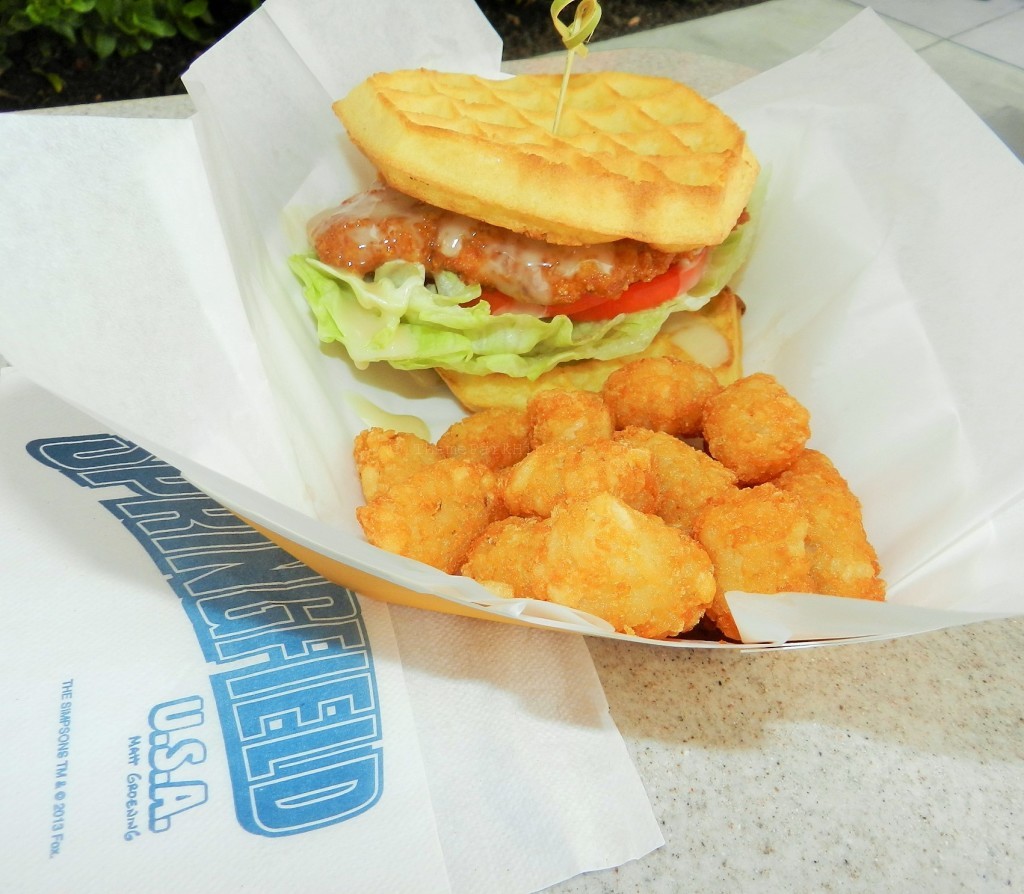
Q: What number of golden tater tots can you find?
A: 12